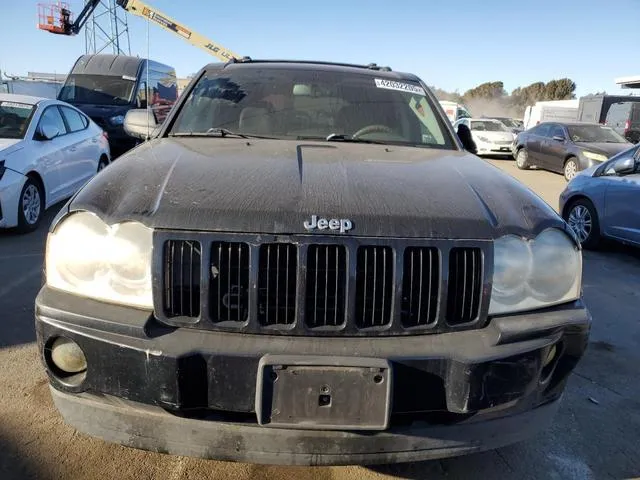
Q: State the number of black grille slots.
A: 7